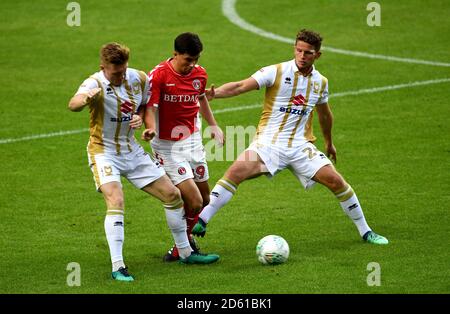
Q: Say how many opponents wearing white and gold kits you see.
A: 2